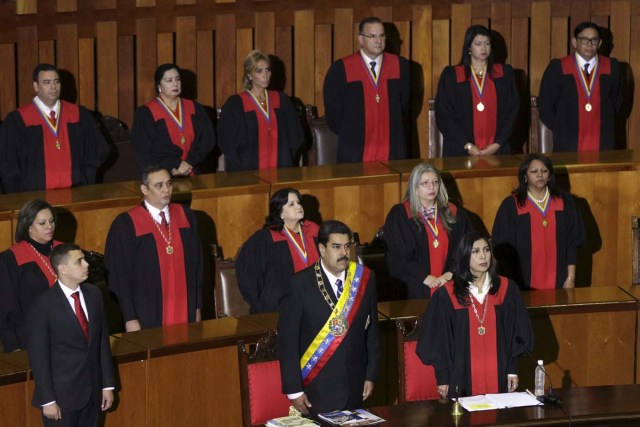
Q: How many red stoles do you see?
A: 12